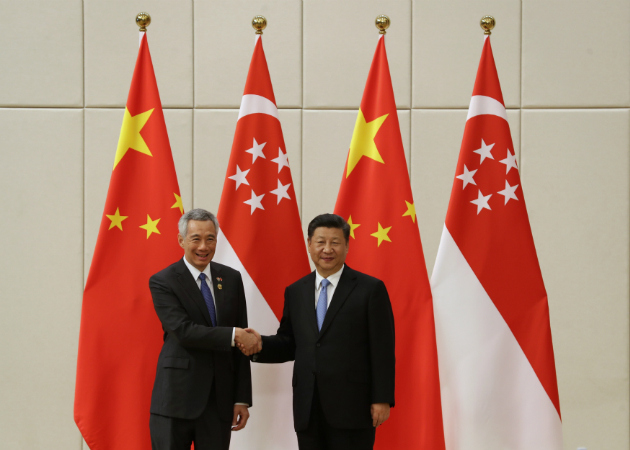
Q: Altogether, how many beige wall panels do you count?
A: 12